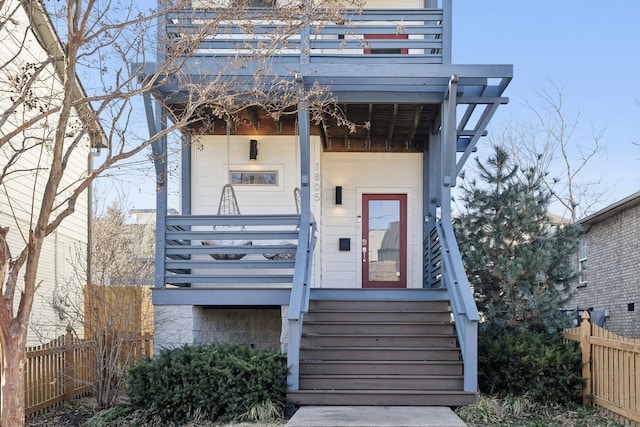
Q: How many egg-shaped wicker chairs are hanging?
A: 2